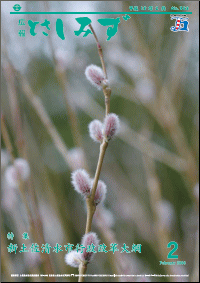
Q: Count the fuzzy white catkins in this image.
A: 7